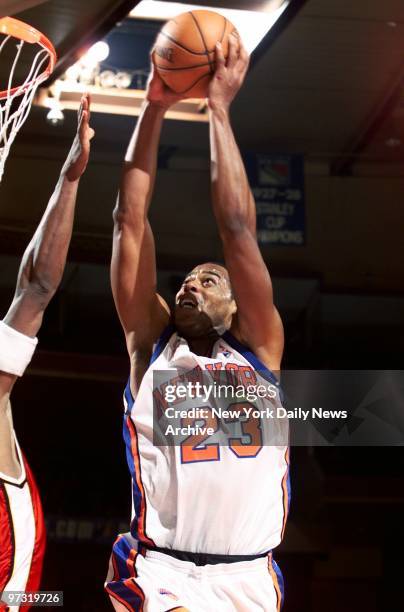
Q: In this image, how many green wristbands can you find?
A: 0